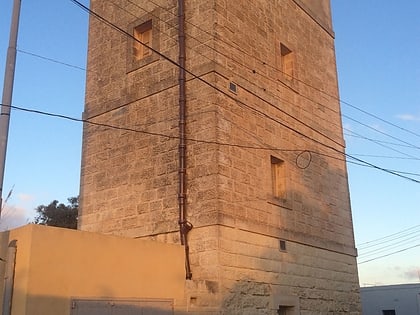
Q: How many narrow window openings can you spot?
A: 3